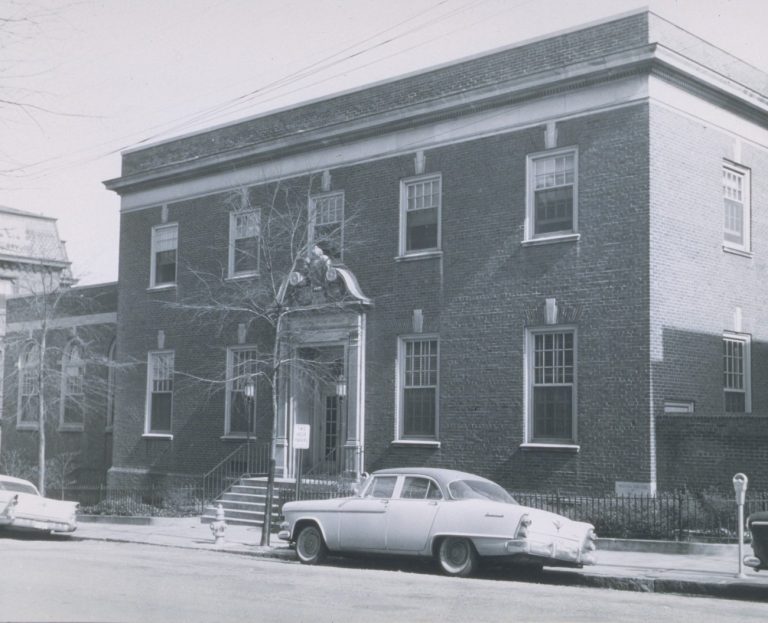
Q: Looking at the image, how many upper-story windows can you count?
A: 6